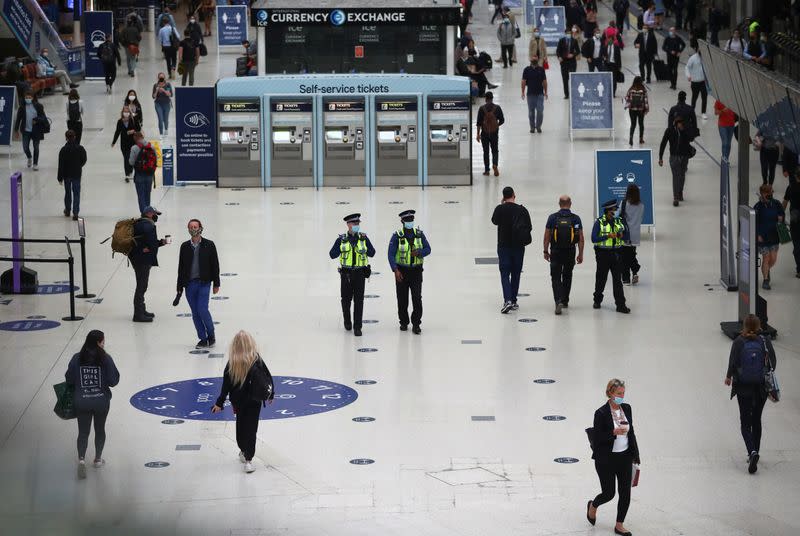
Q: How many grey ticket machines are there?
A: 5